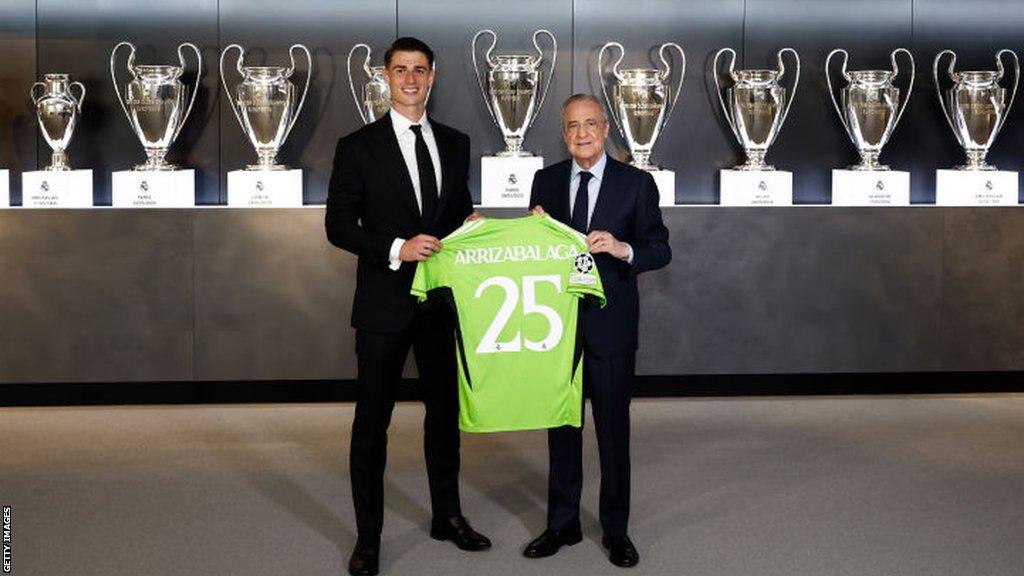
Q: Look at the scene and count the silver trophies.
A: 9